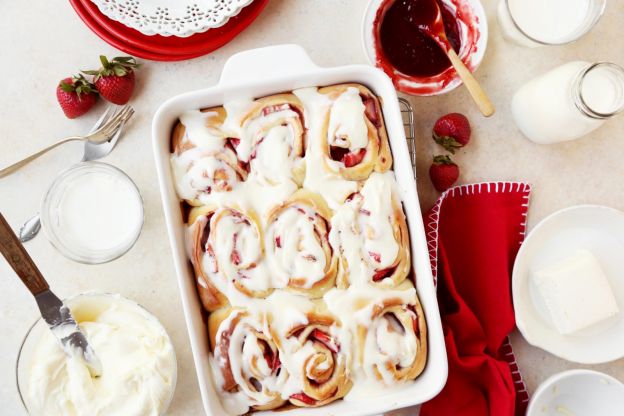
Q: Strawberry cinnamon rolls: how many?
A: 9